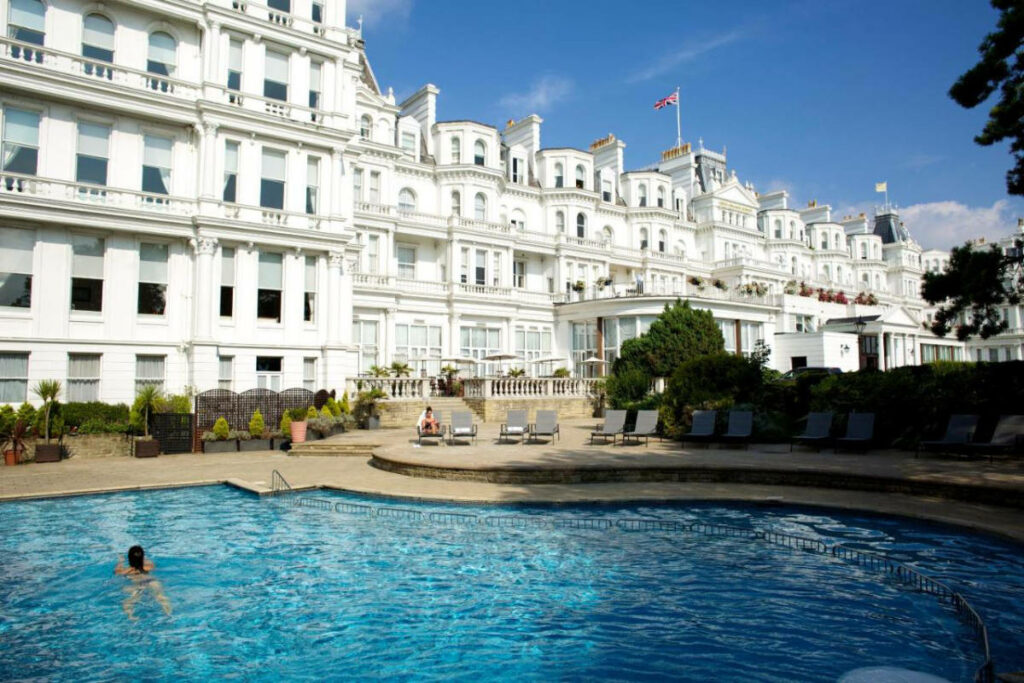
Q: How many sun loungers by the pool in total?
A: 12